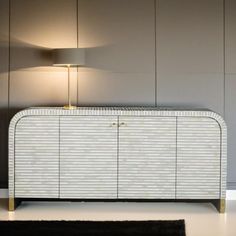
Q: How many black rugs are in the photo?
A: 1